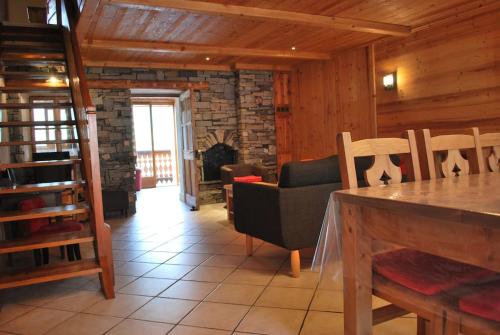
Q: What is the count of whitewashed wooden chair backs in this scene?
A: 3